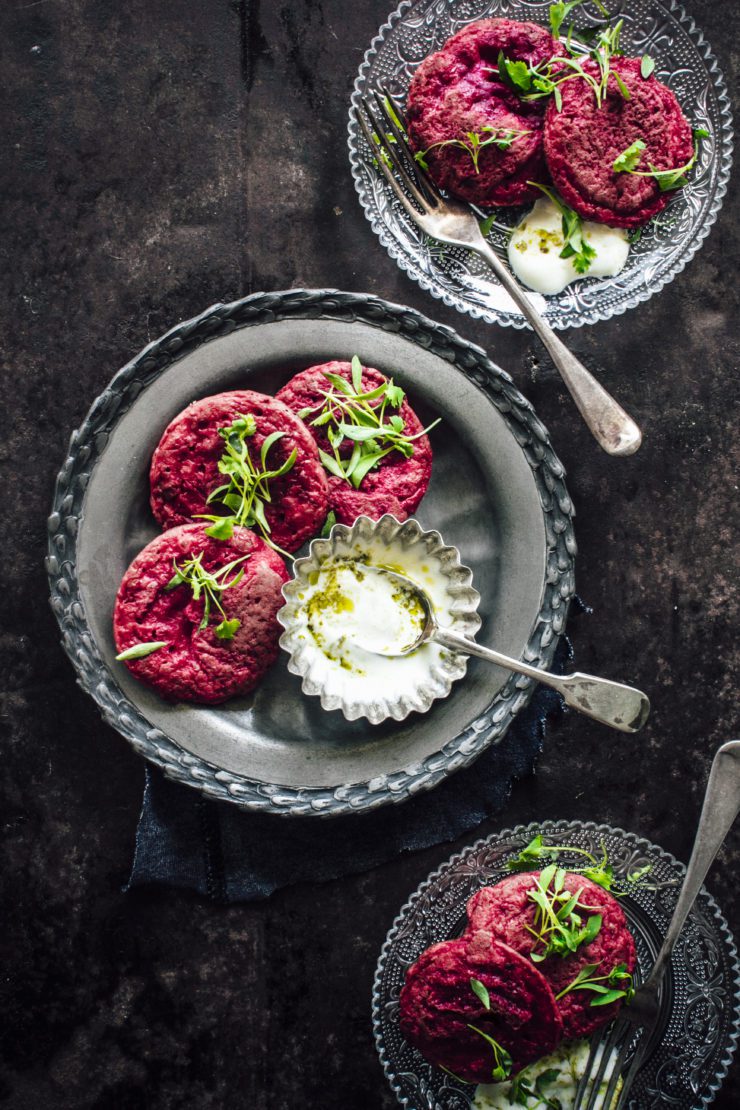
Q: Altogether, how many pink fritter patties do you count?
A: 7